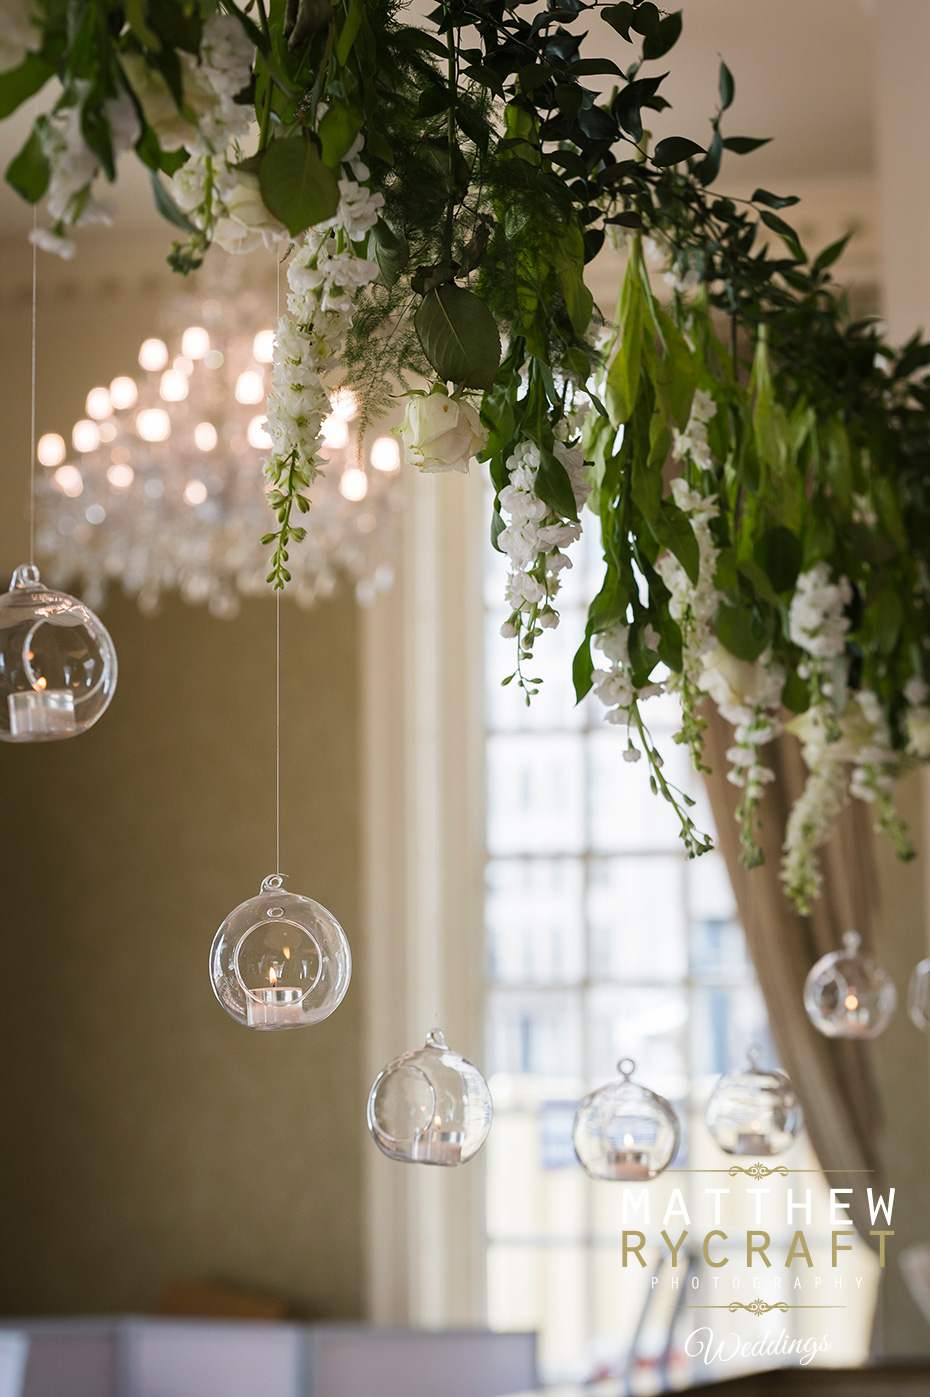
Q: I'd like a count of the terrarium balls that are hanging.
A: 7